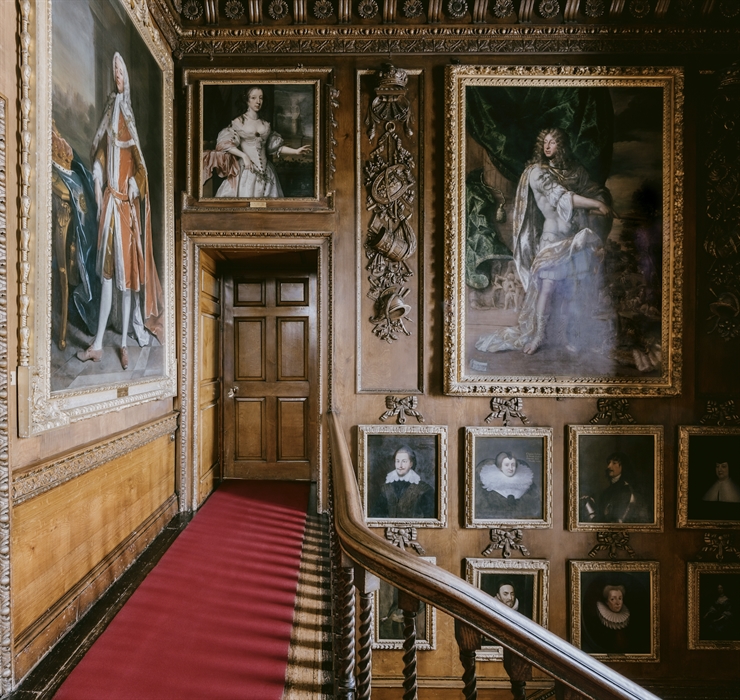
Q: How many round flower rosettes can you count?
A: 13